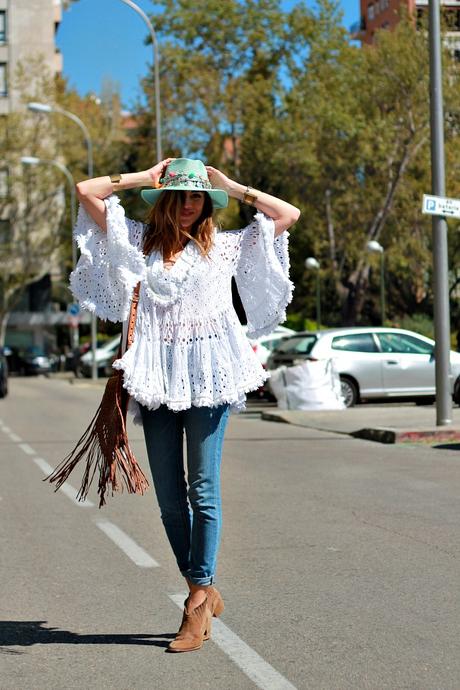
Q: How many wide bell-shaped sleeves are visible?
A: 2